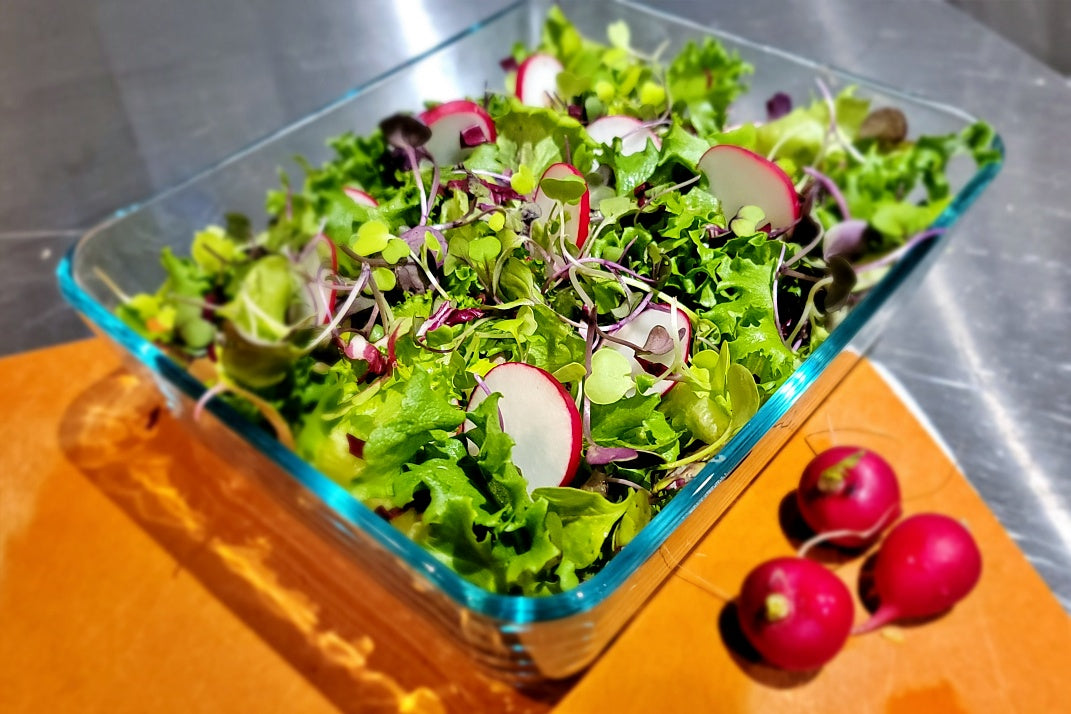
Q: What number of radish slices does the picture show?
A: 9